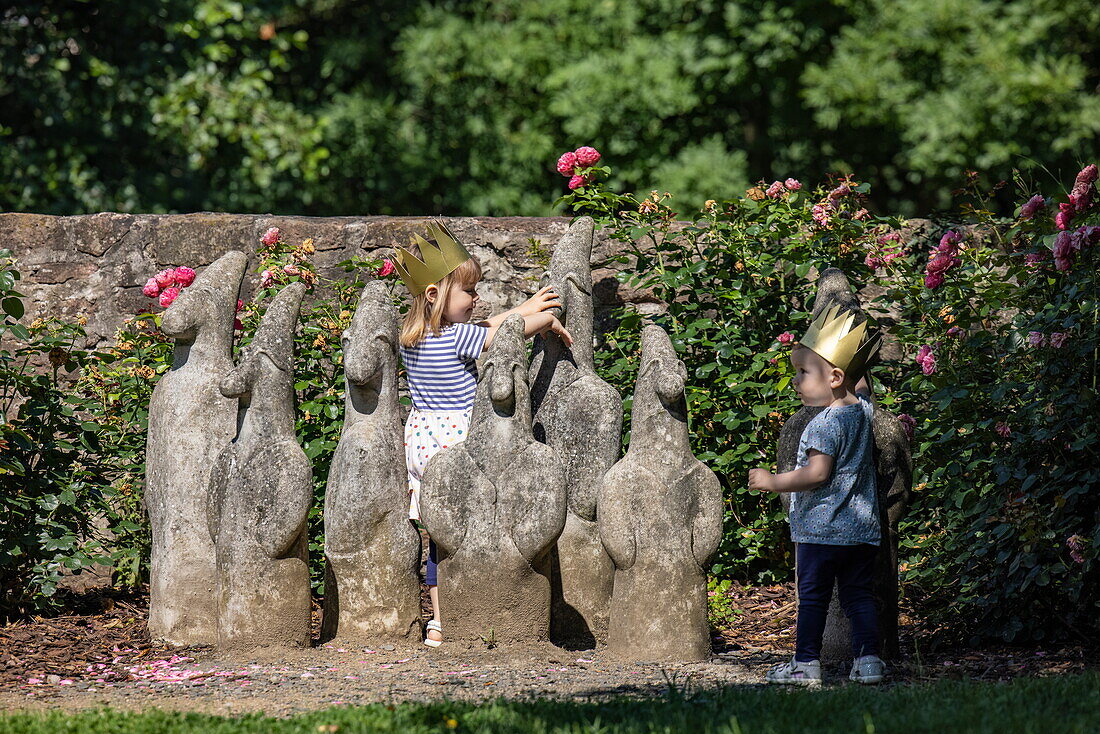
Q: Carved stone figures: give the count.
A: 7